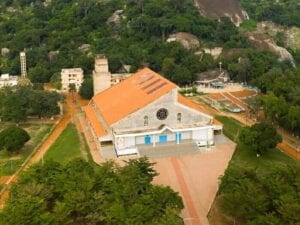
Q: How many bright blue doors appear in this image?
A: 3